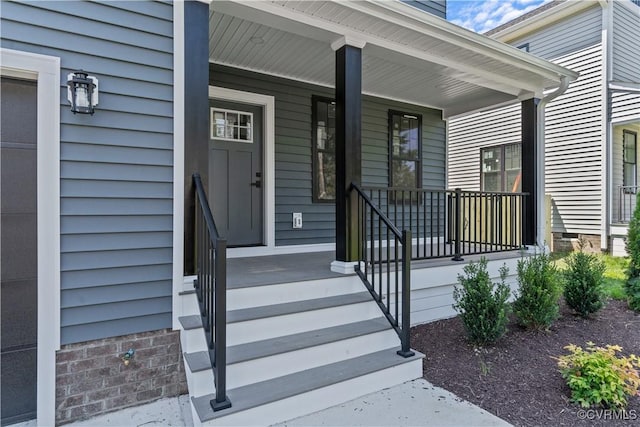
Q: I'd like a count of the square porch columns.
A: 3